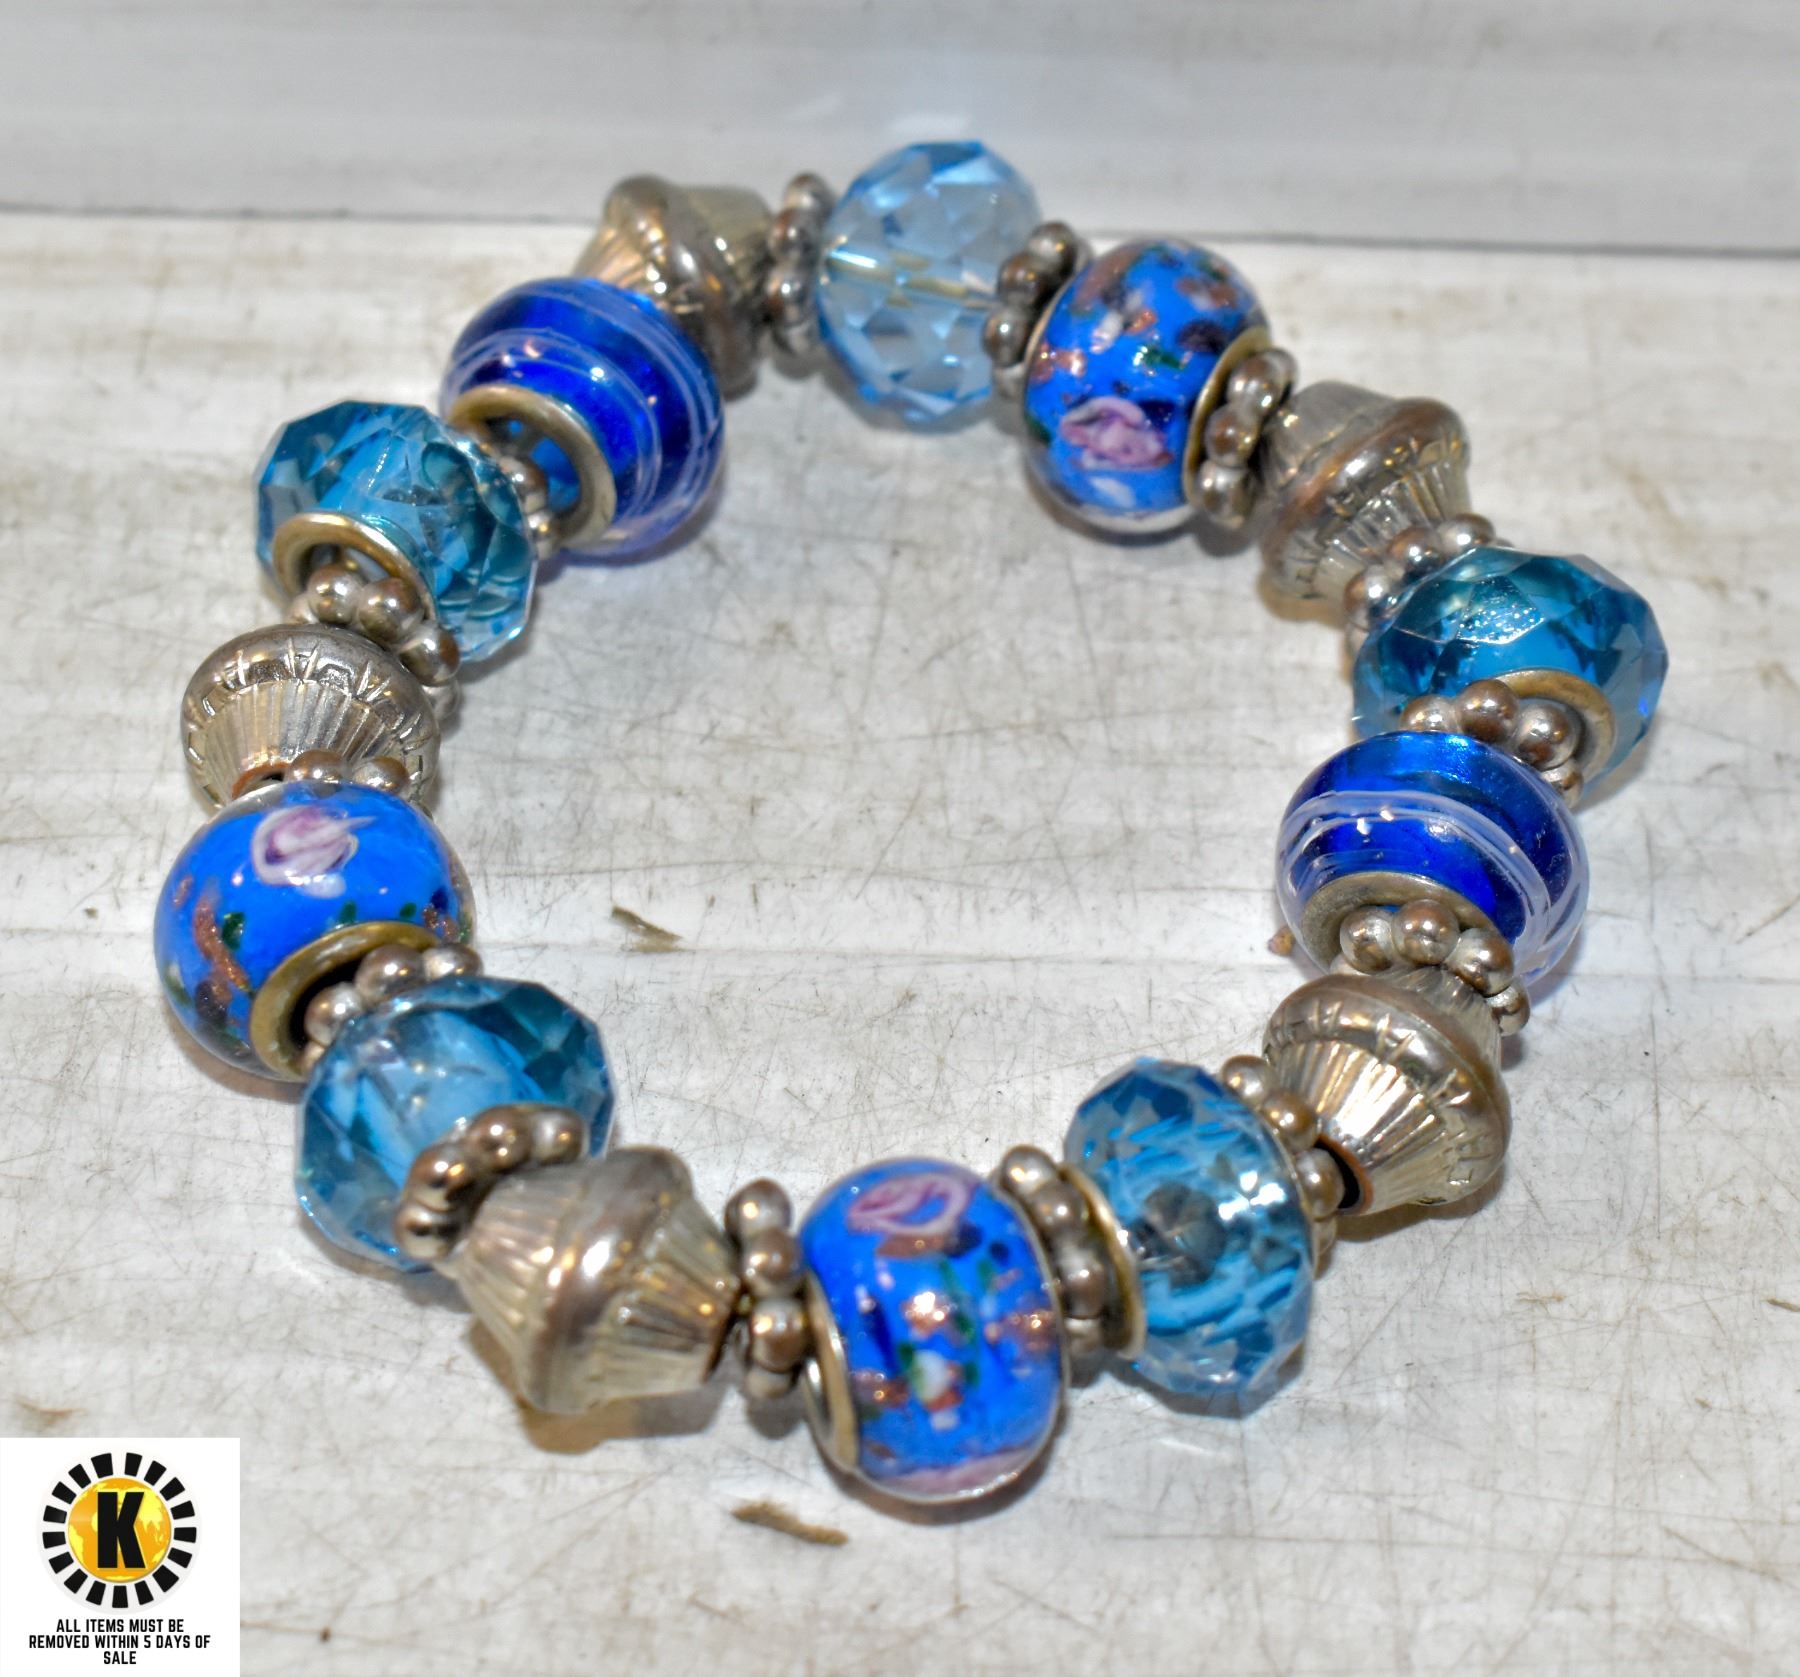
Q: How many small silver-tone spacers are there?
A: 14